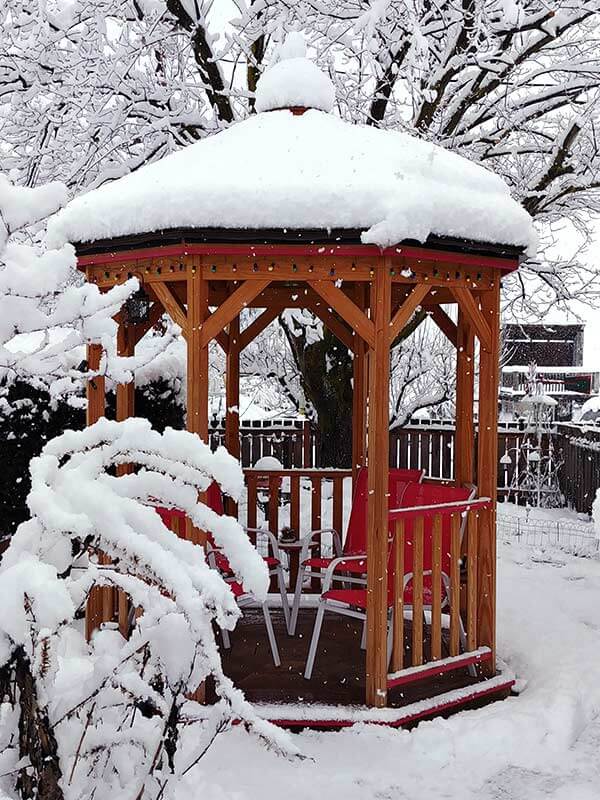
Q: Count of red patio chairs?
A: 4